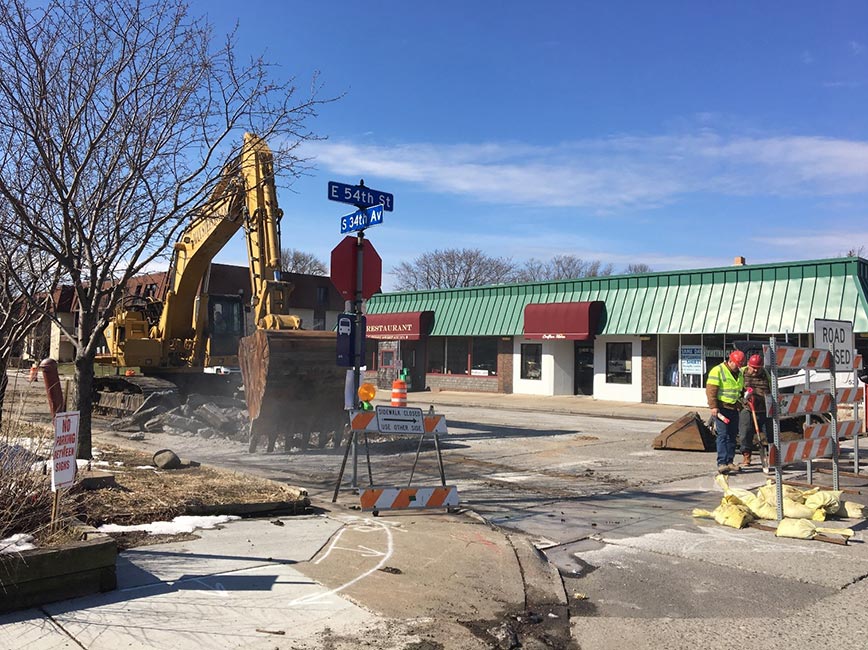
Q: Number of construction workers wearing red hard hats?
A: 2